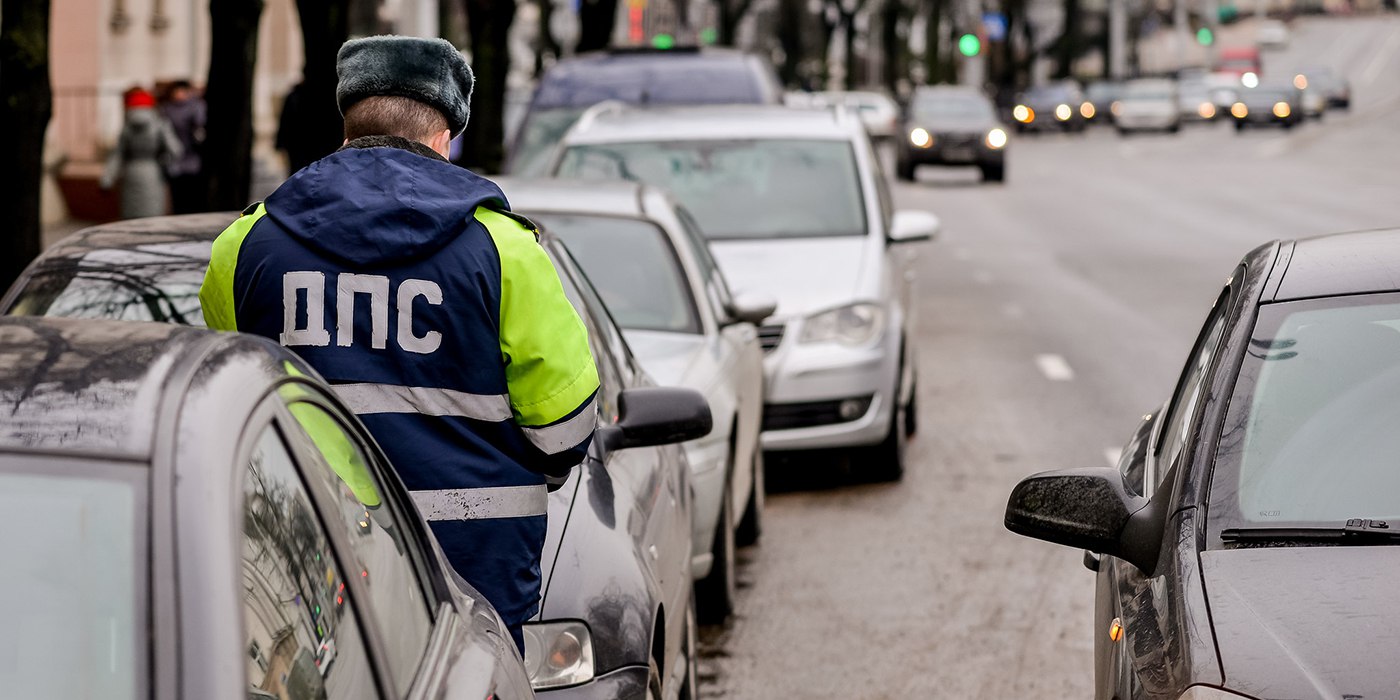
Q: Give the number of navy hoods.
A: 1